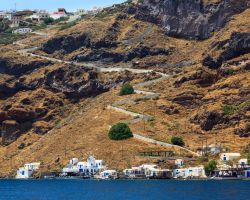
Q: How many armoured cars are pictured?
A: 0